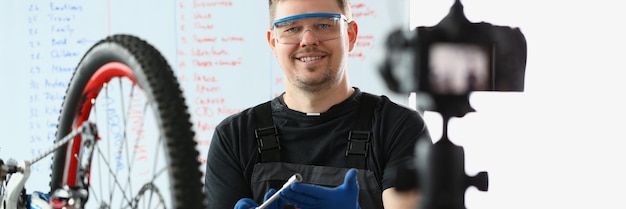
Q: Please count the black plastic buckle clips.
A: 2